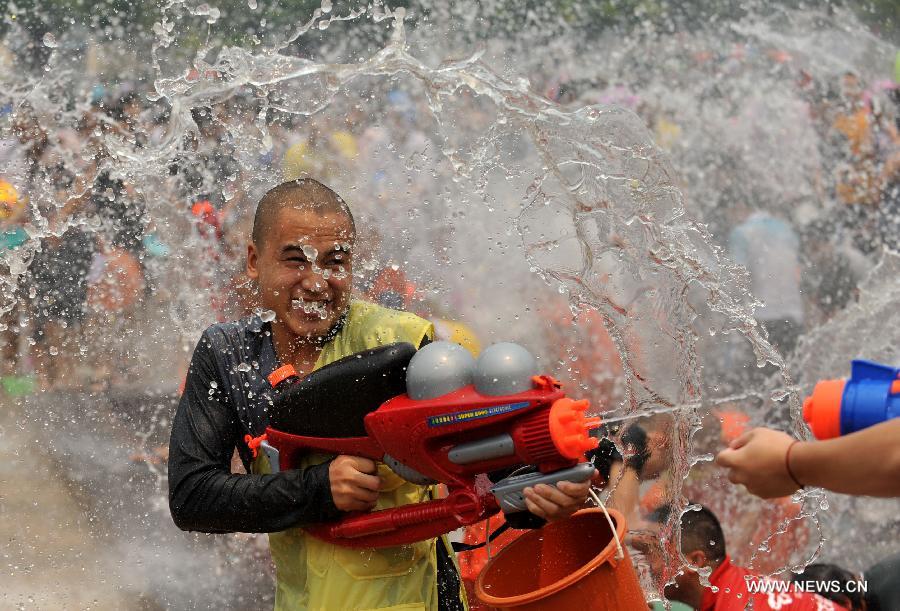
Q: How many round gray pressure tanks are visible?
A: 2